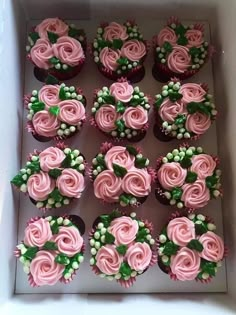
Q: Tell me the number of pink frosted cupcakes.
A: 12